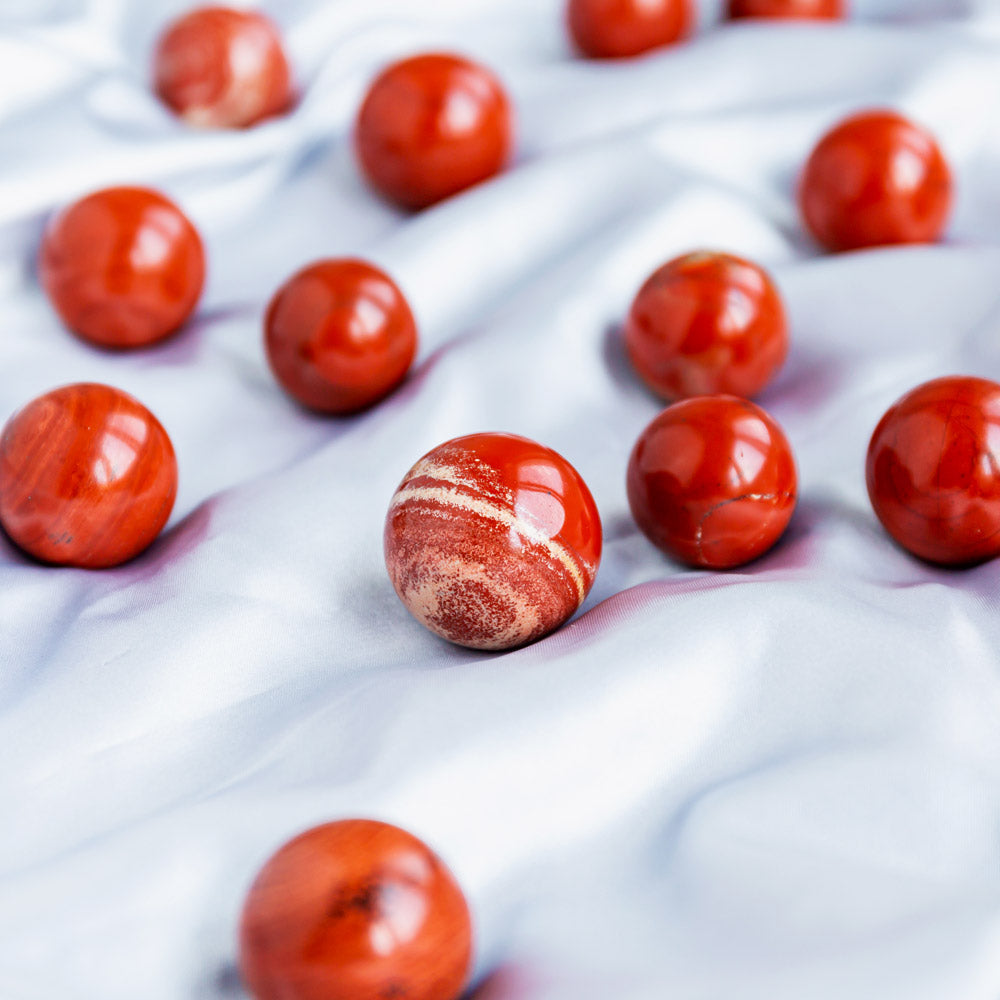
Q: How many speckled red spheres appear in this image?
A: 1